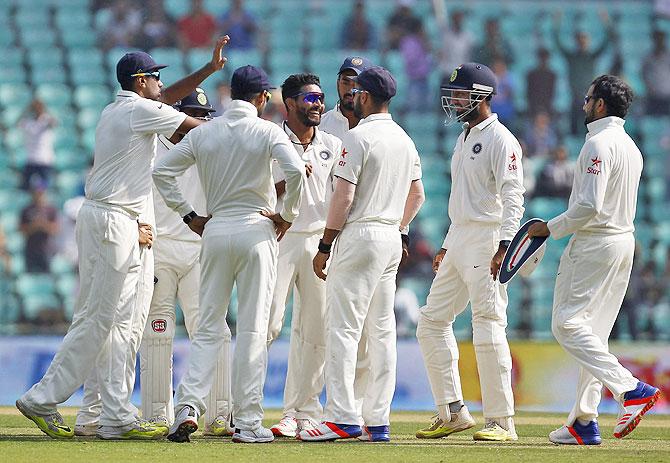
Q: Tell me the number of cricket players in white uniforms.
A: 8